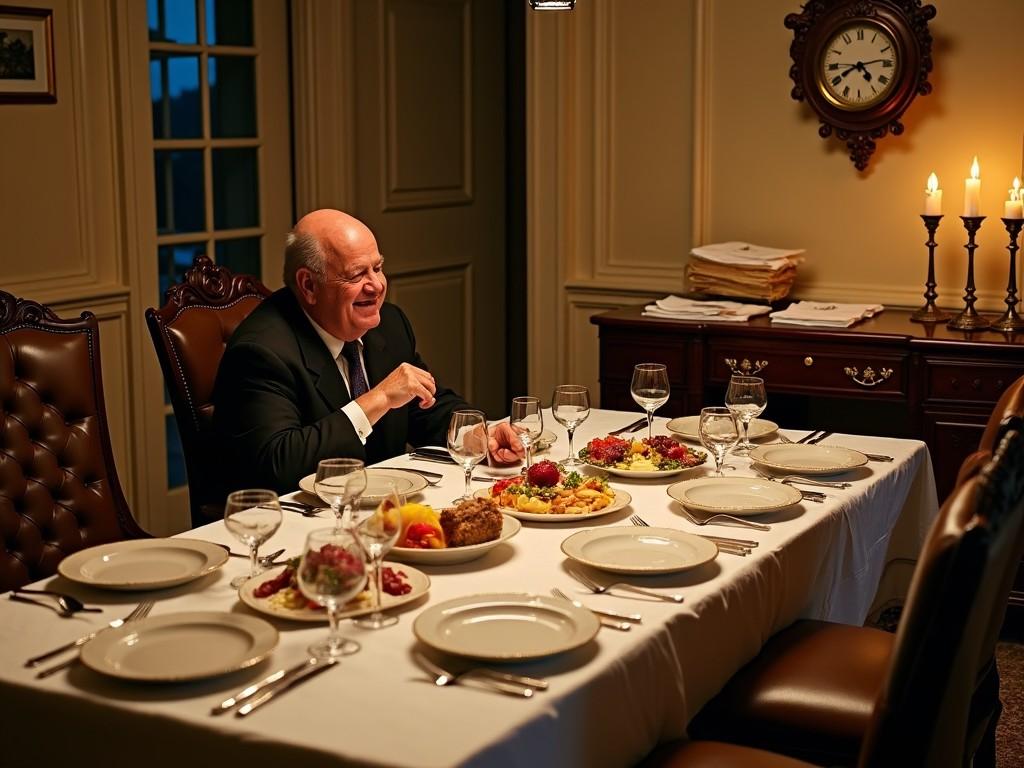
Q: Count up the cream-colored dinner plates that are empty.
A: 8